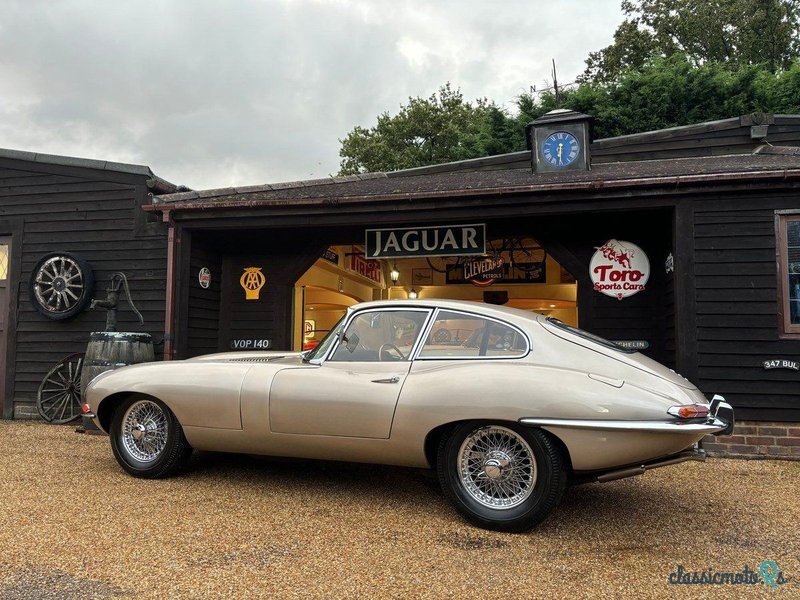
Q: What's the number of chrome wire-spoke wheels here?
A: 2